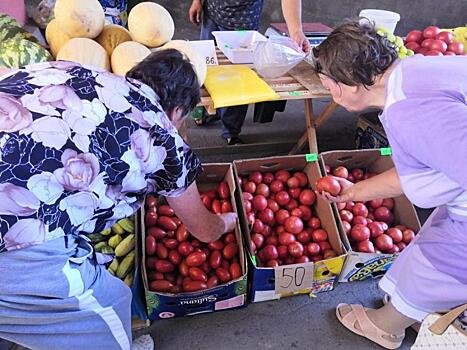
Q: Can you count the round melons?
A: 7